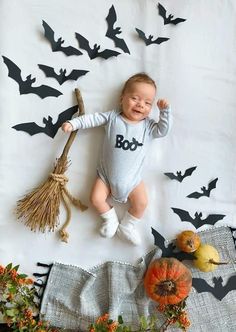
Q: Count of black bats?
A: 13